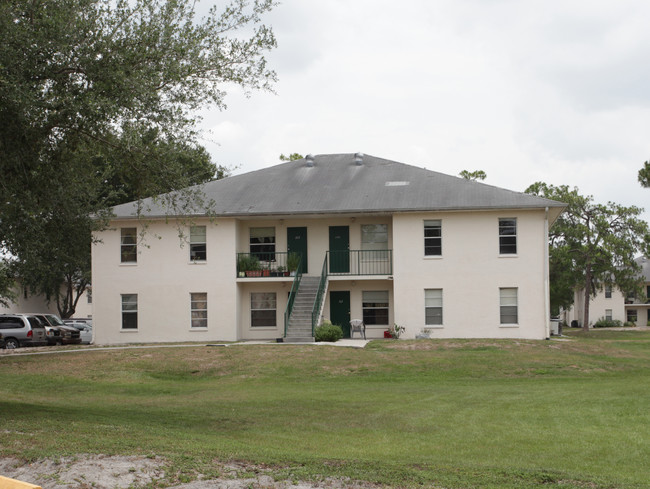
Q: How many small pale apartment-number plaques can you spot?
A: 3